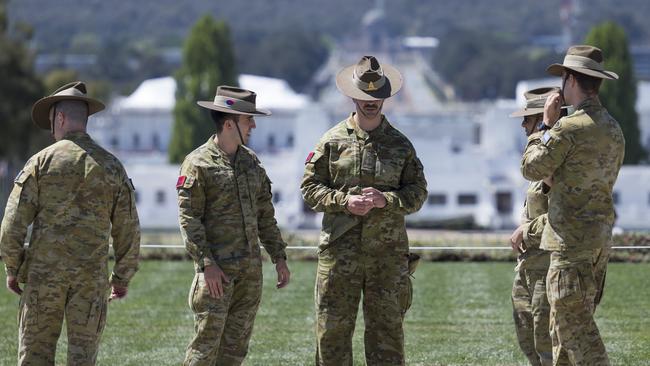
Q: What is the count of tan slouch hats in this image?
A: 5